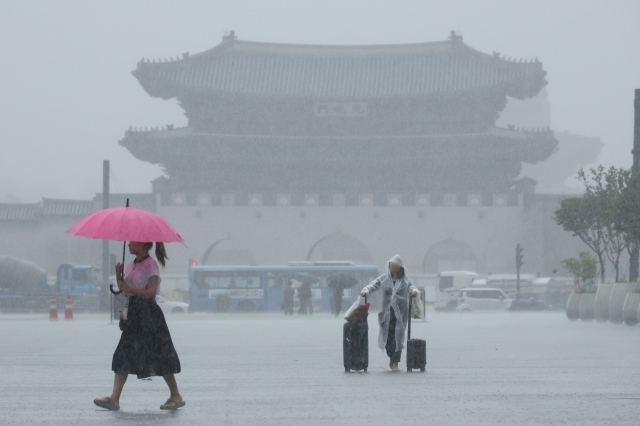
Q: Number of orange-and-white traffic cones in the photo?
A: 2